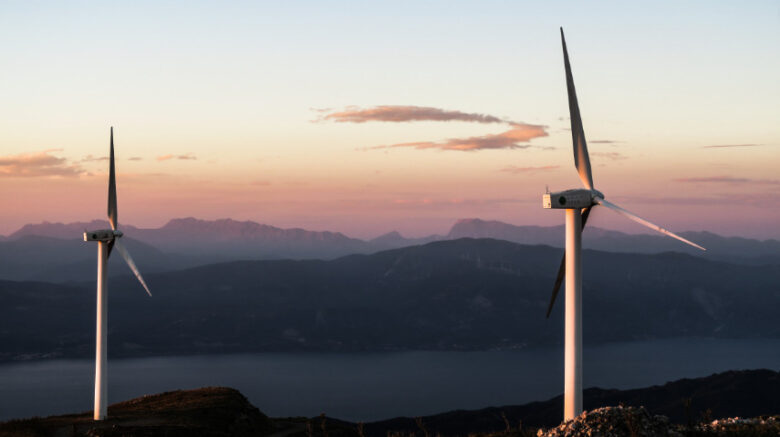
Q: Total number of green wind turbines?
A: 0